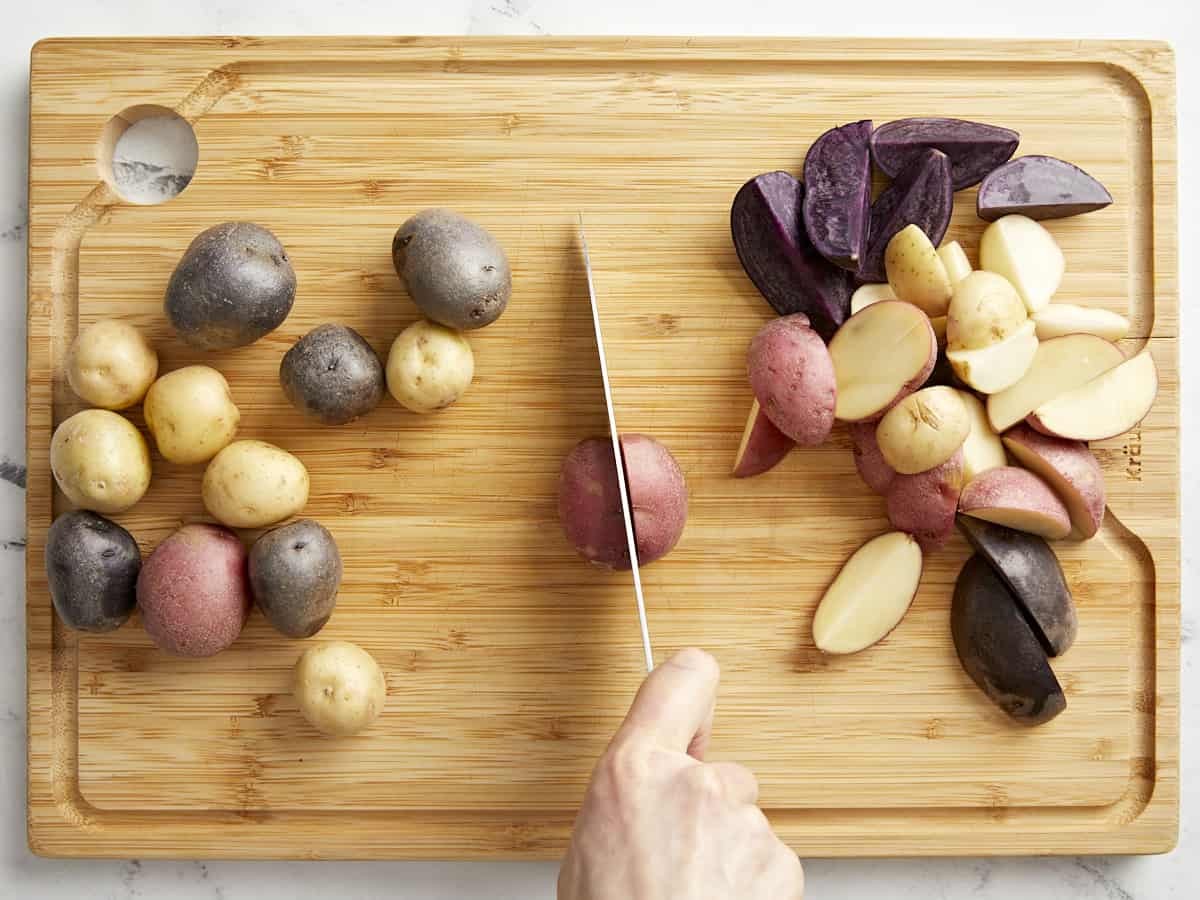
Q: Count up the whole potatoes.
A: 12